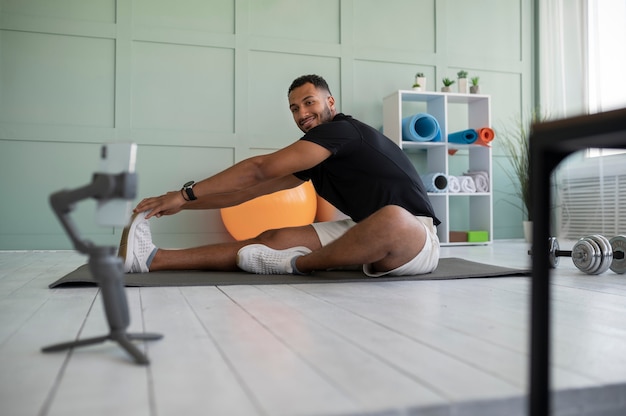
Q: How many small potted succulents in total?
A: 5